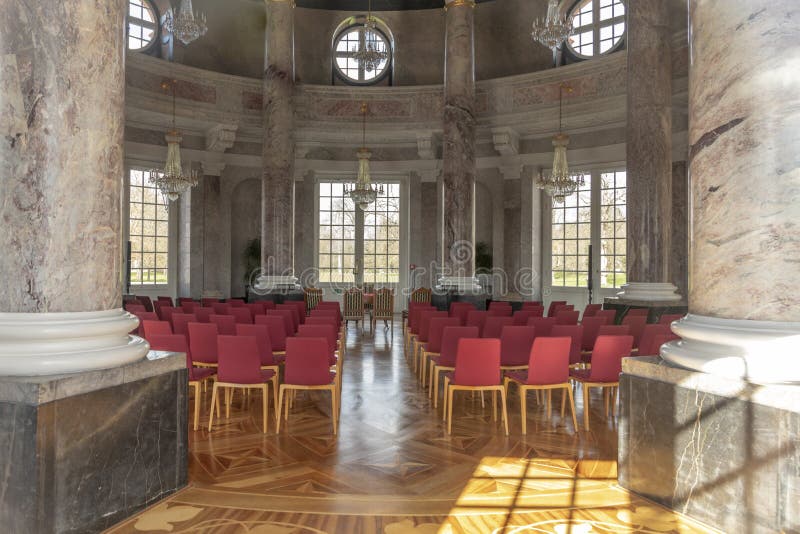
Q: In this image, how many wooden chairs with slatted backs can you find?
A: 4